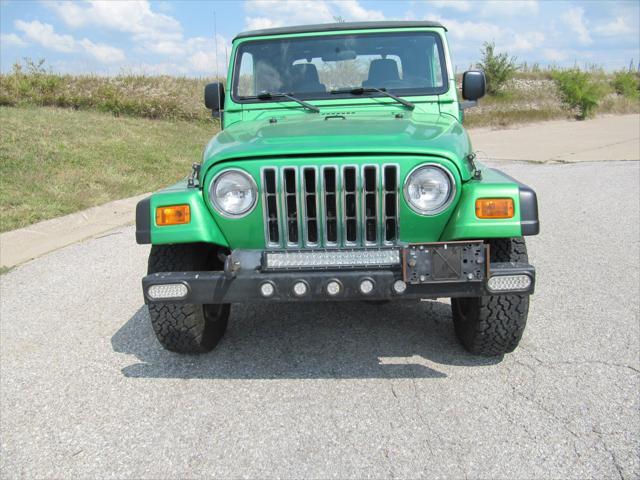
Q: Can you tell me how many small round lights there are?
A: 5